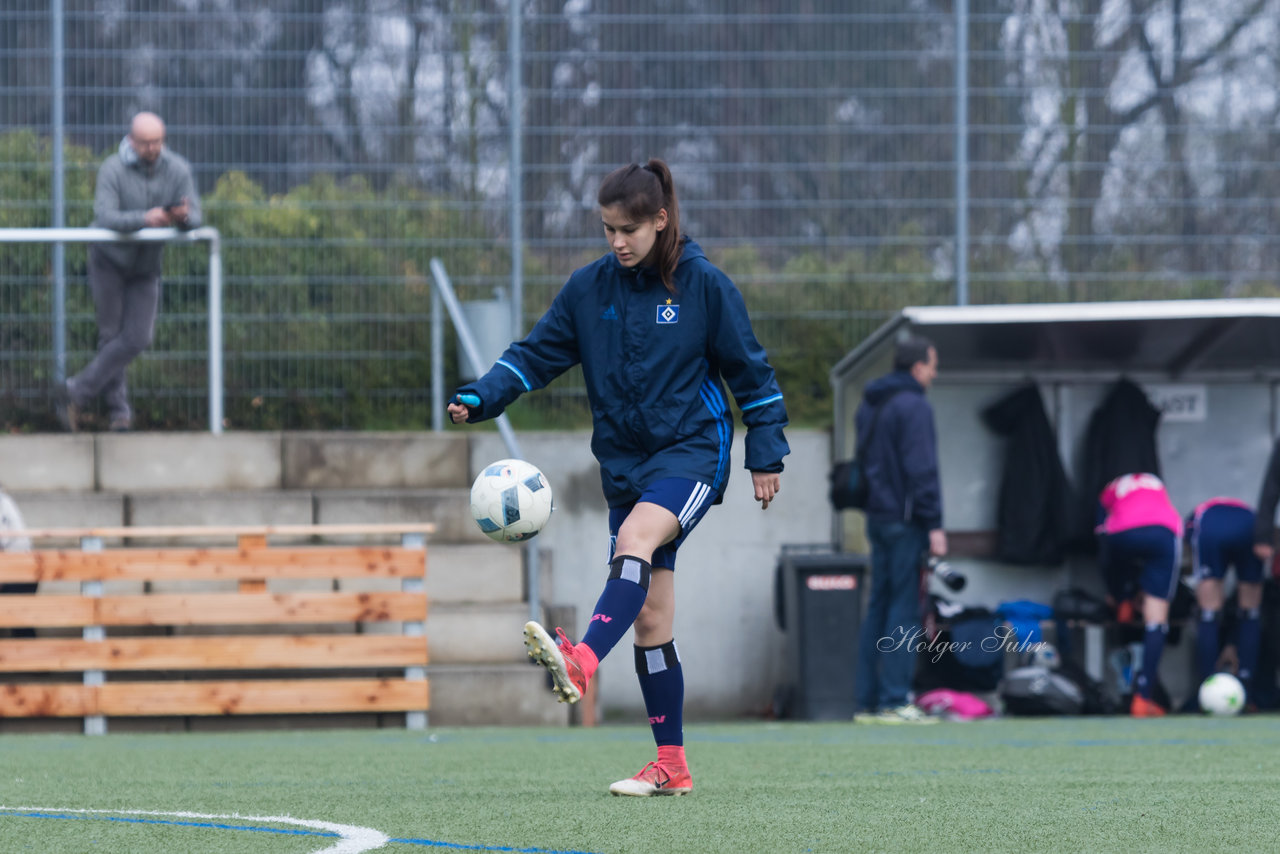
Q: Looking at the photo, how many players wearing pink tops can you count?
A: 2